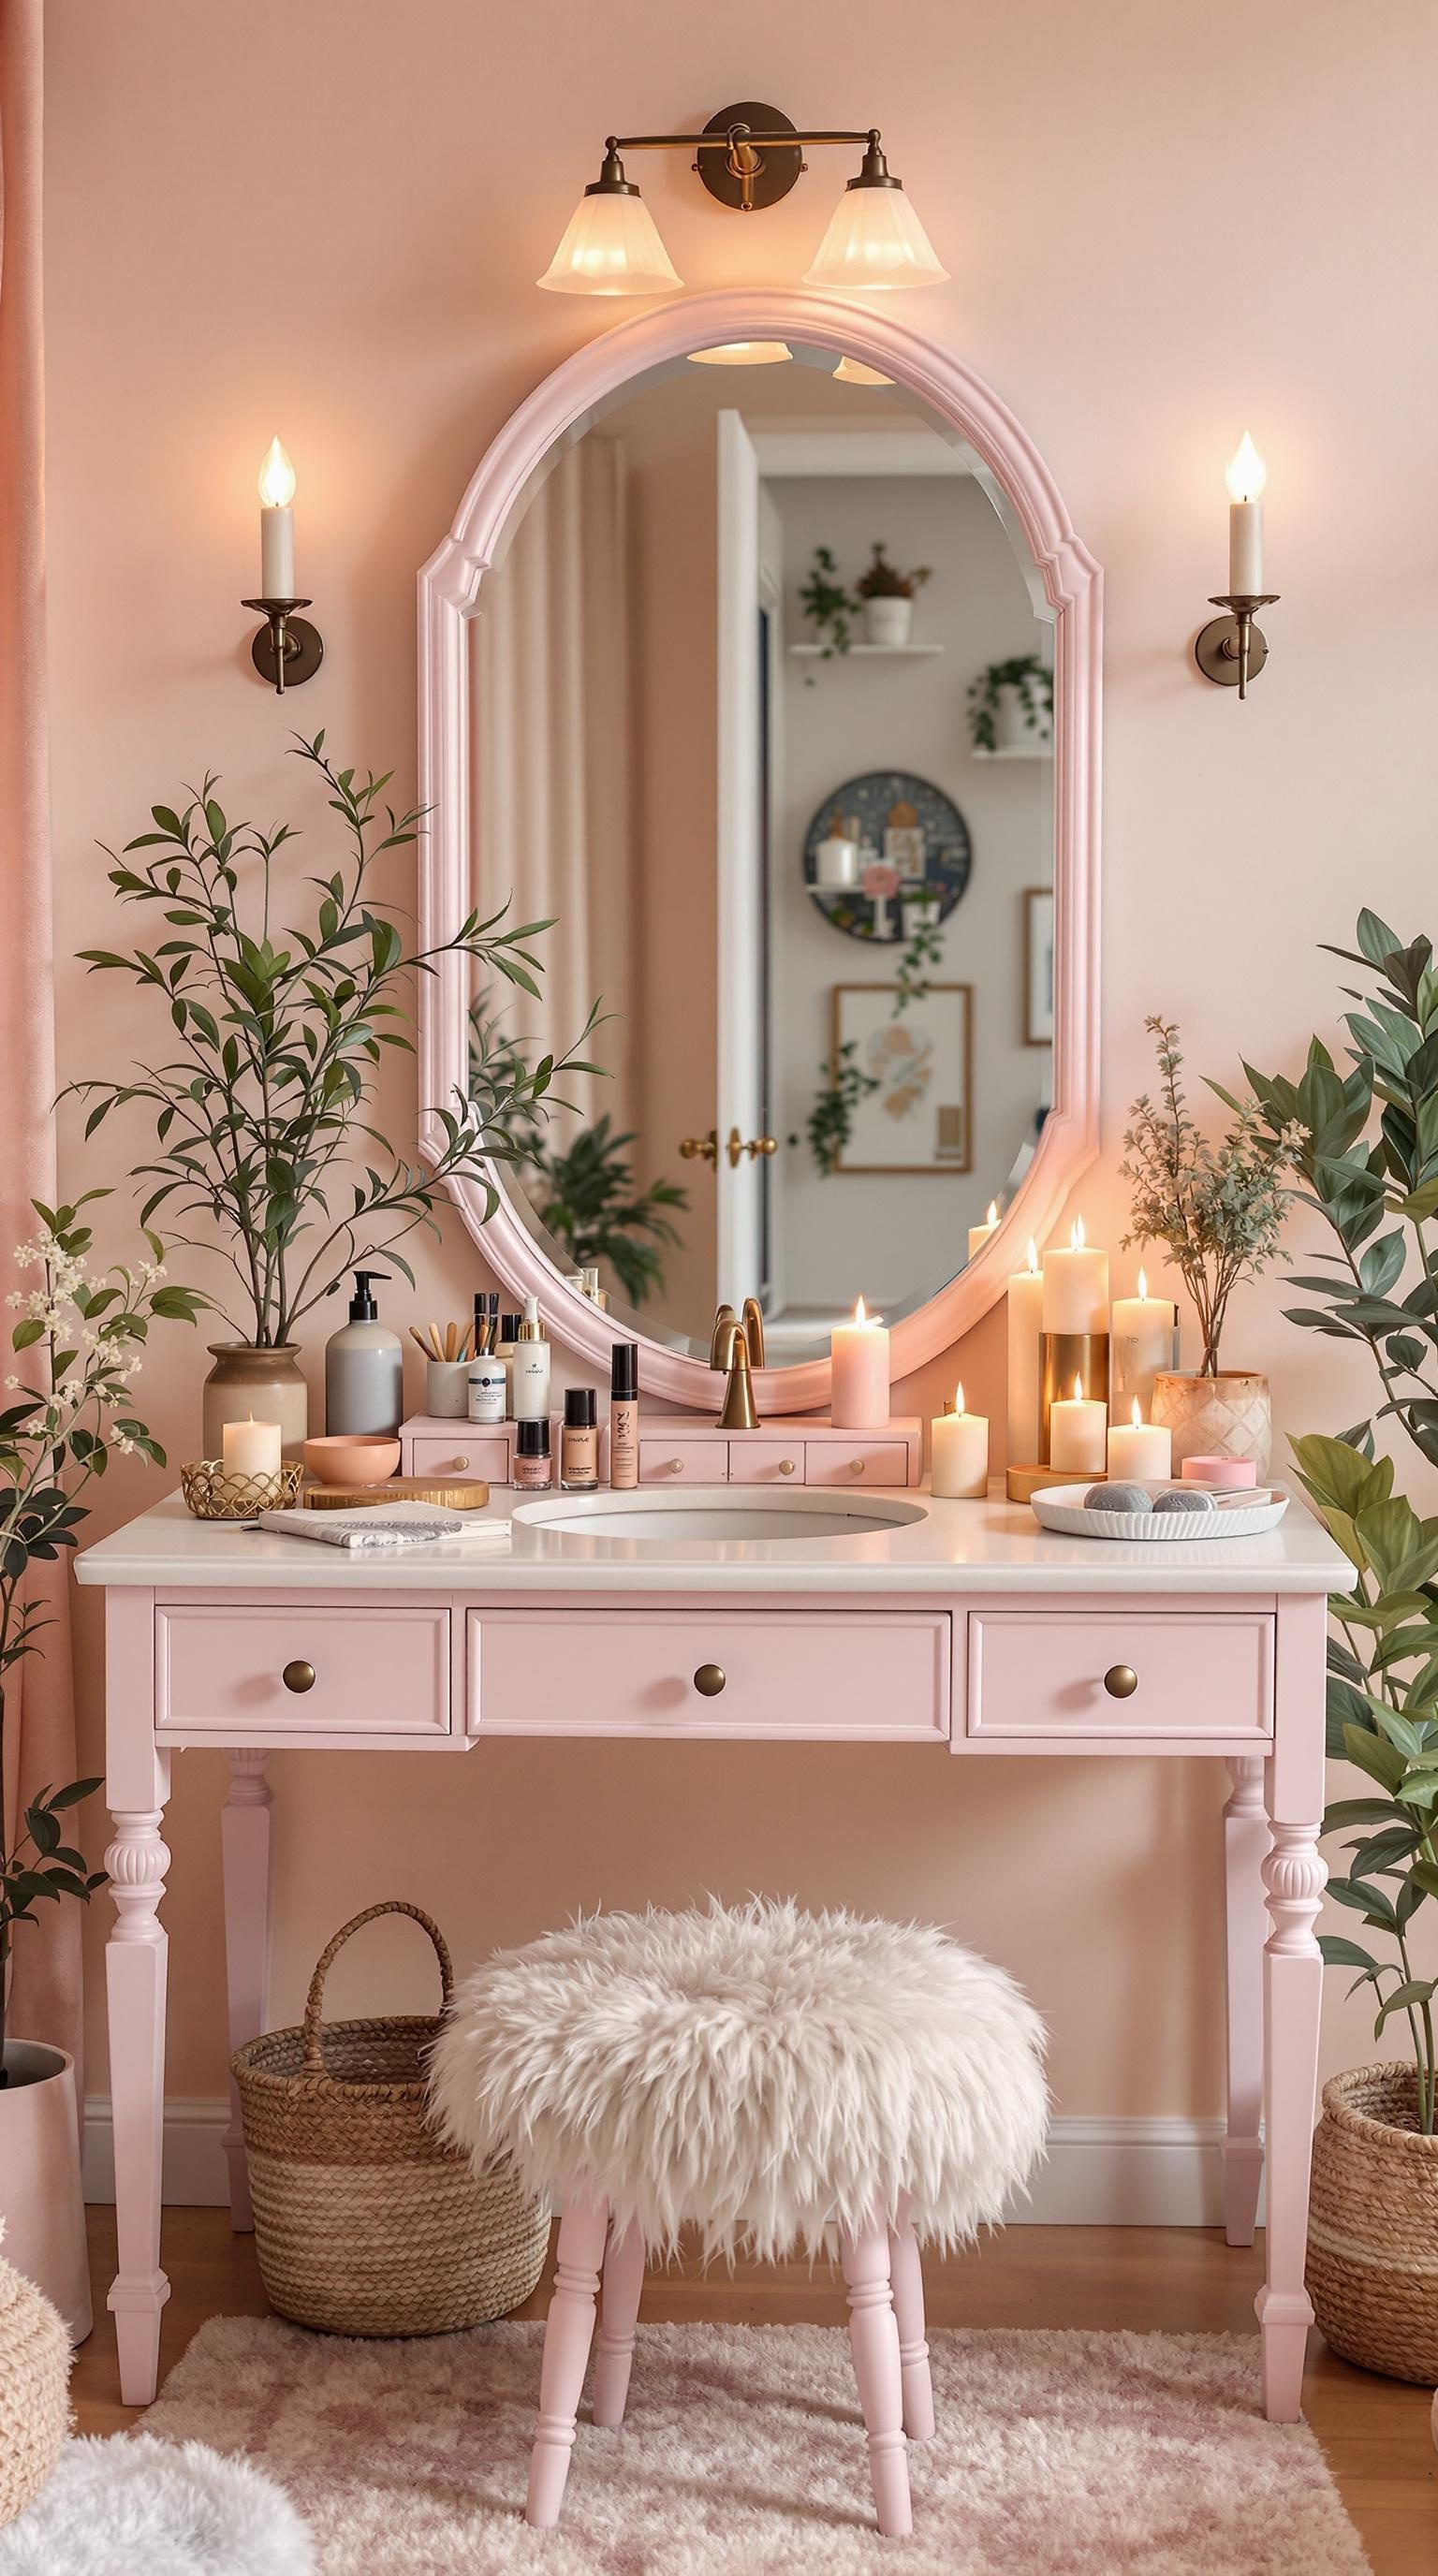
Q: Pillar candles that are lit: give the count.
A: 8